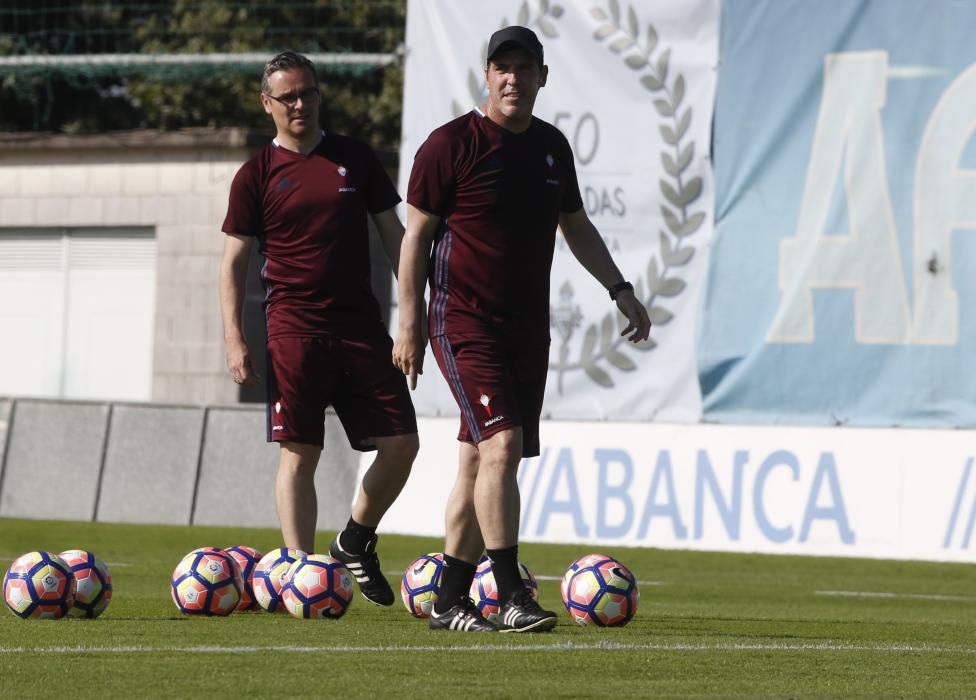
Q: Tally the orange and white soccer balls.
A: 9